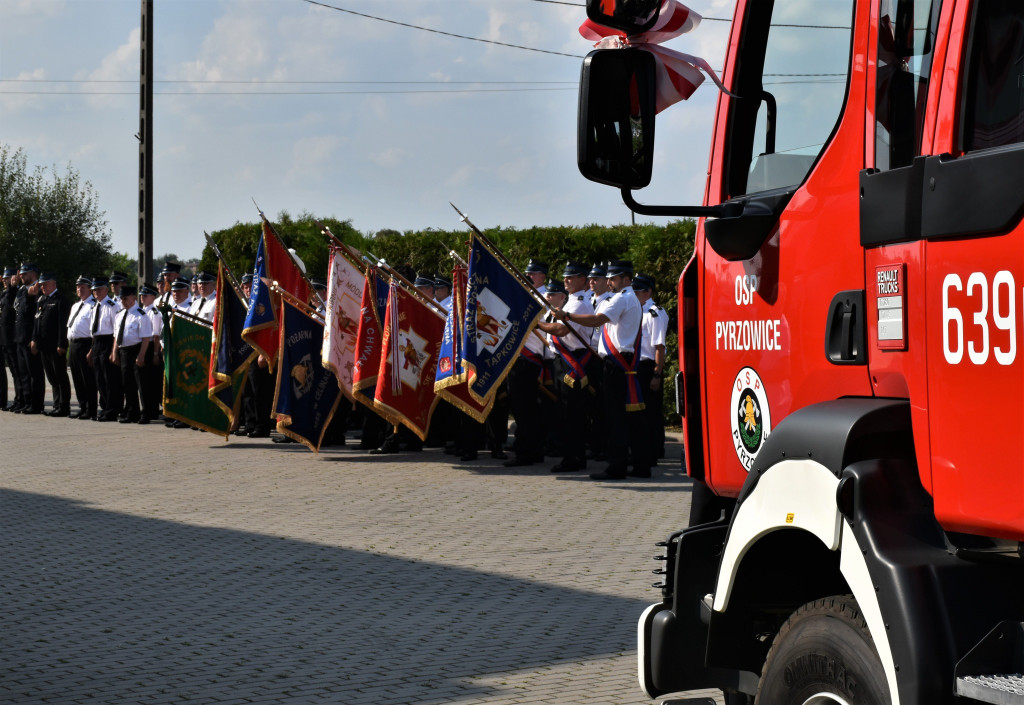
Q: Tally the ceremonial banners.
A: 9